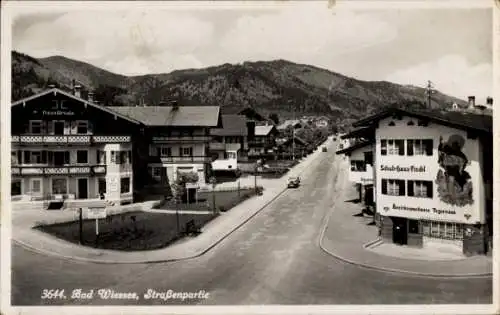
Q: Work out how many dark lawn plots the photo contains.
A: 2